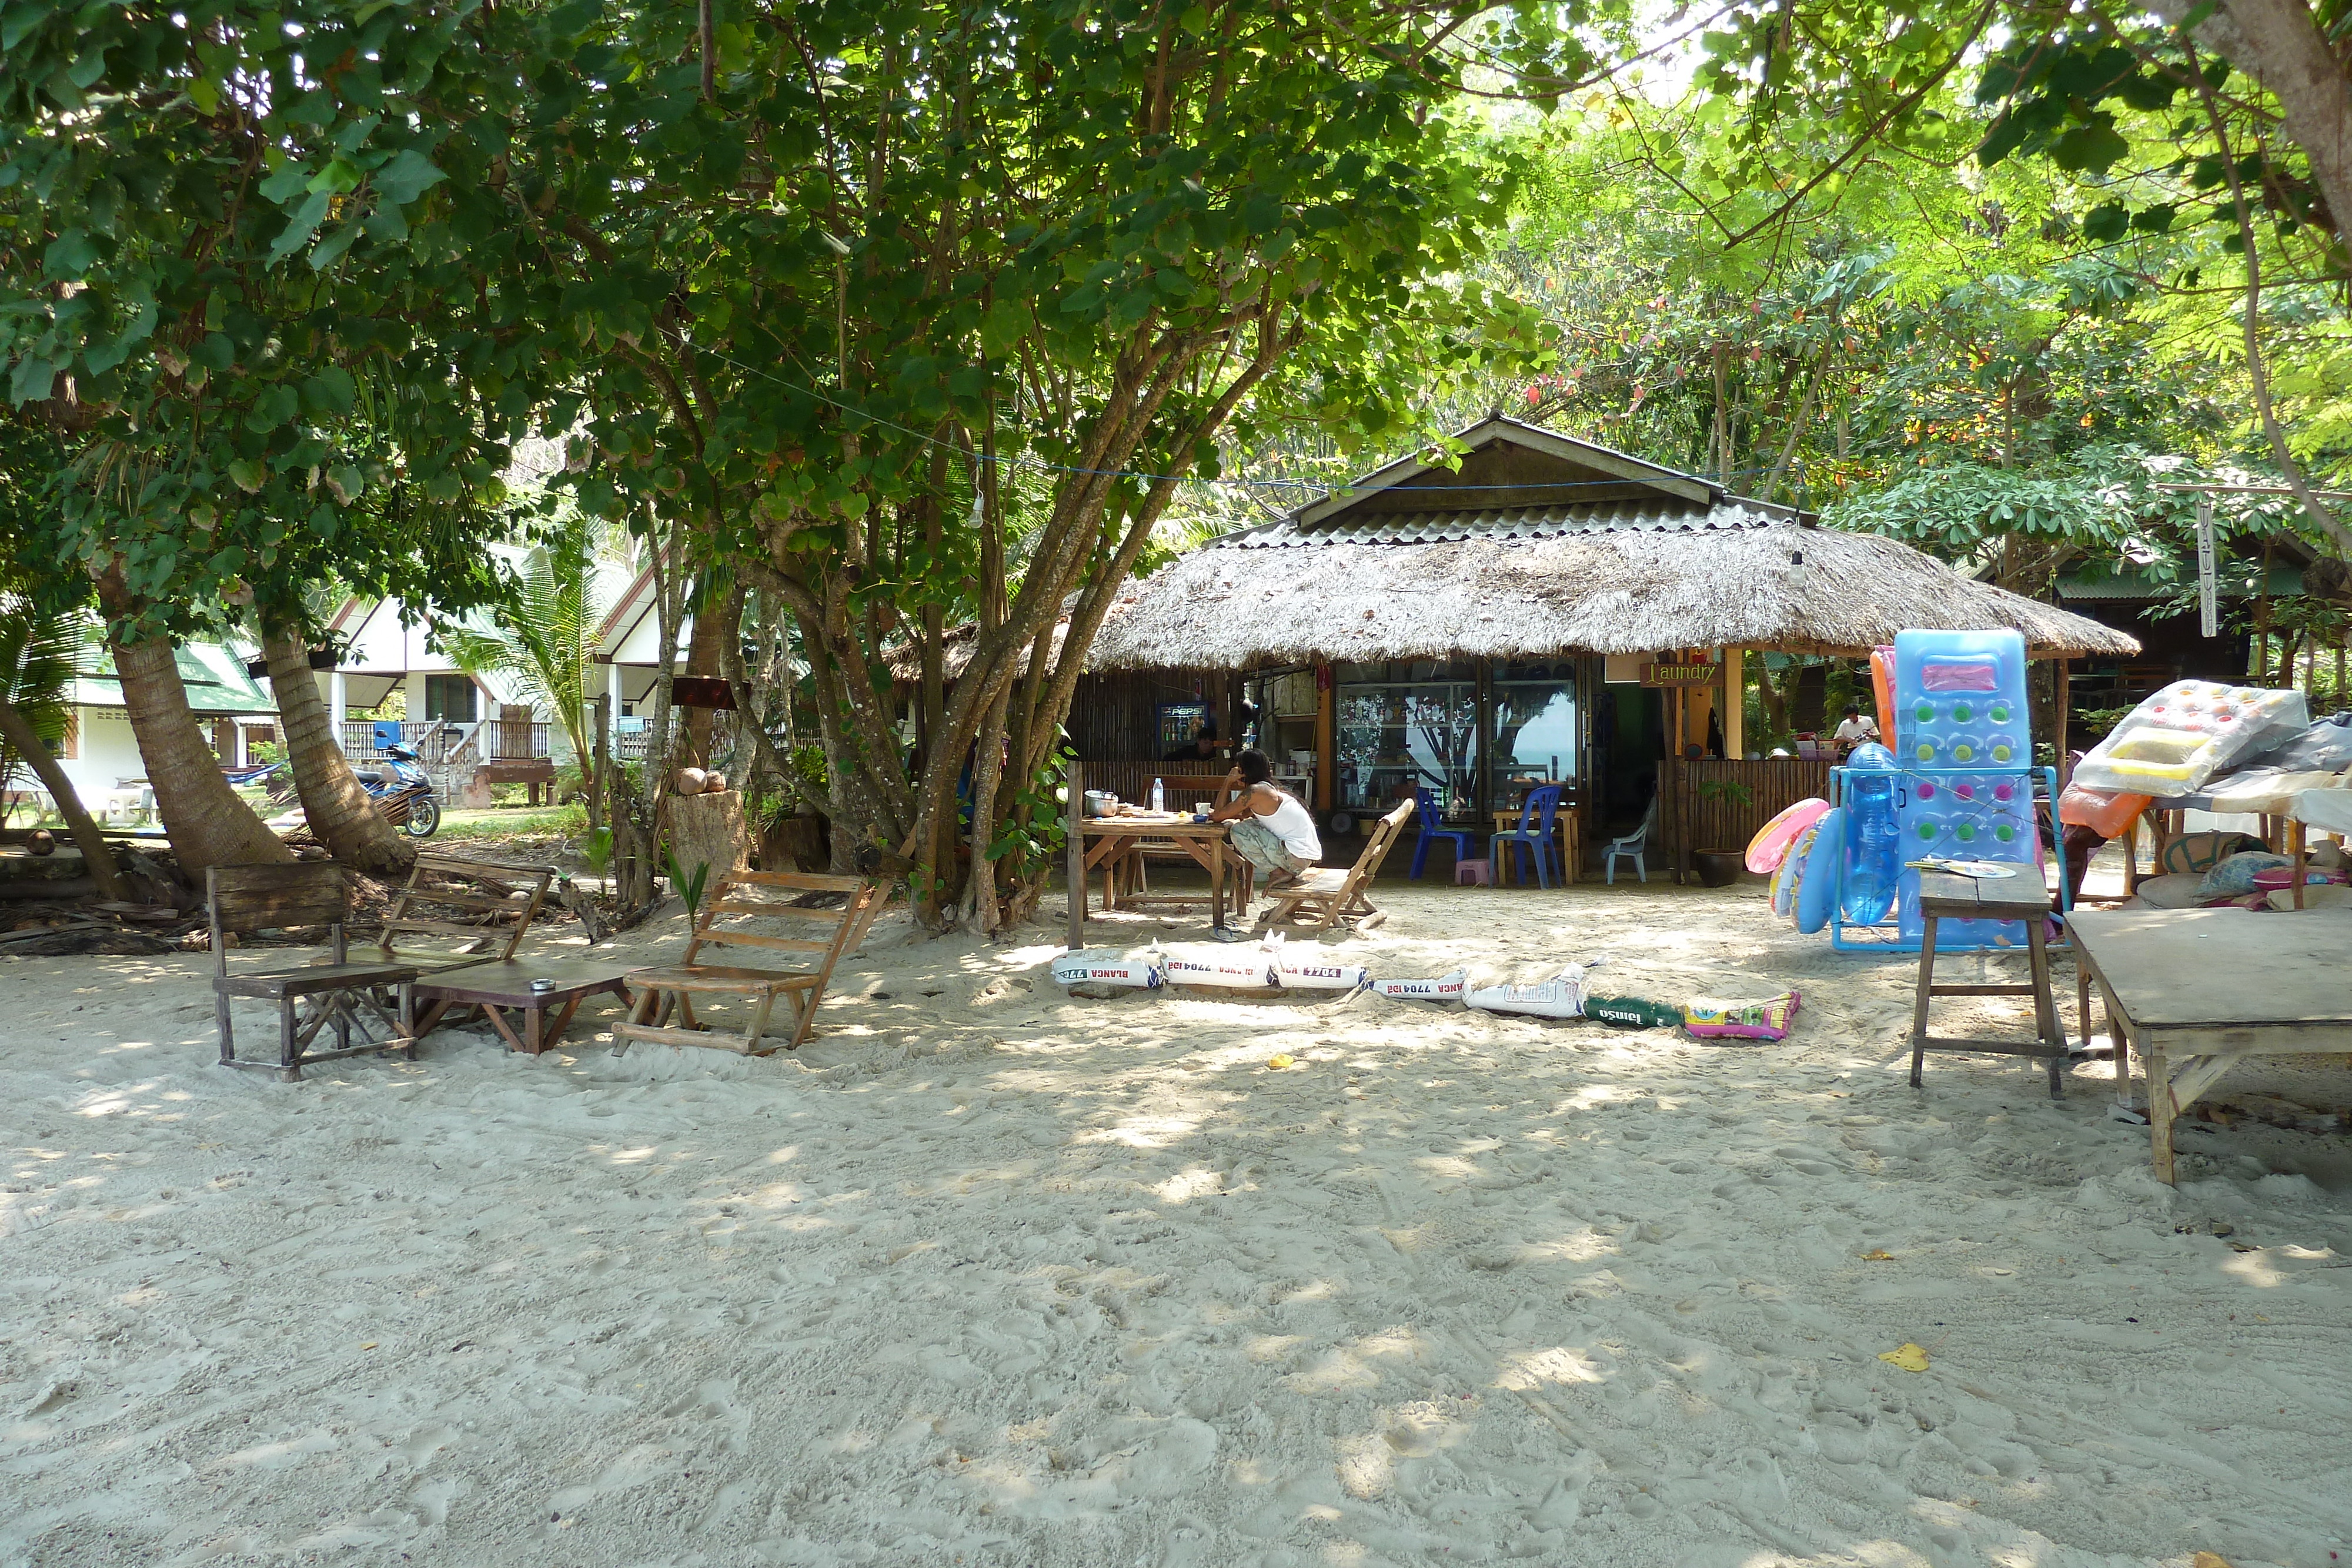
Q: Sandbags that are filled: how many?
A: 7